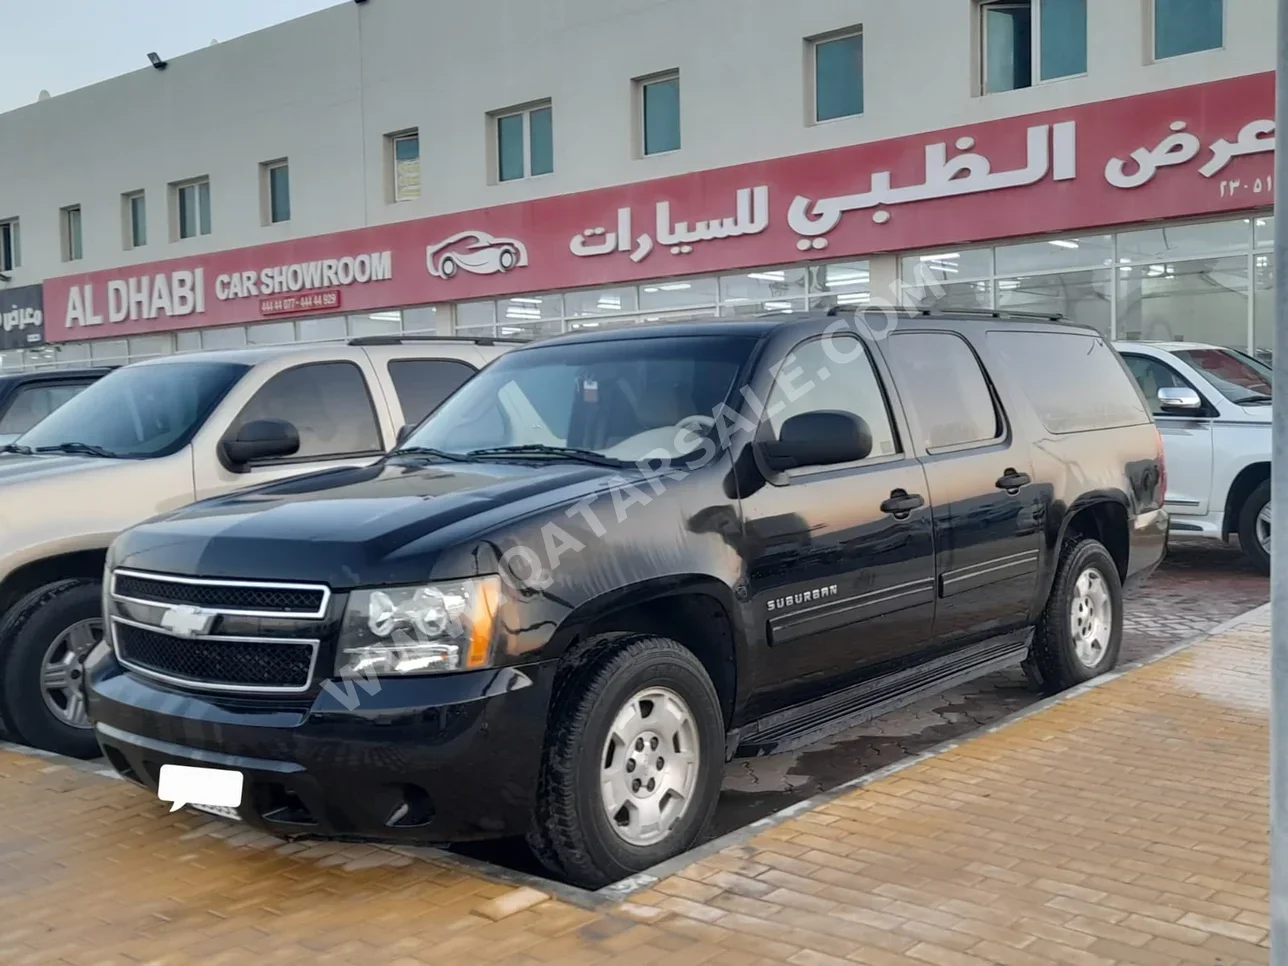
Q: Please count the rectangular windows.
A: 11